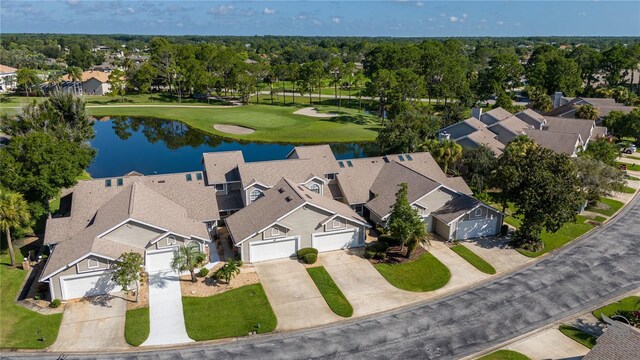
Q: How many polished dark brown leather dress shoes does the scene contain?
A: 0